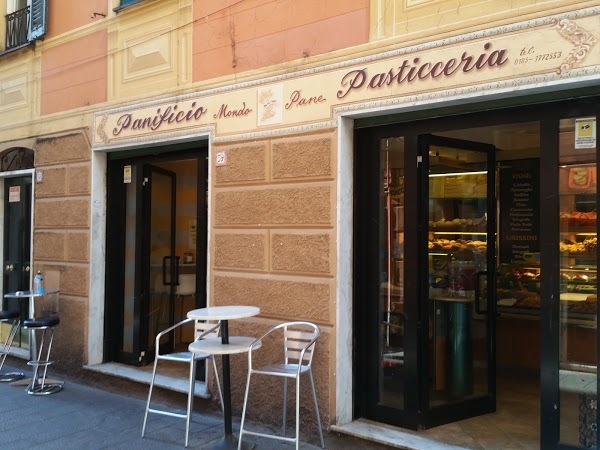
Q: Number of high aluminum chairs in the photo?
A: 2